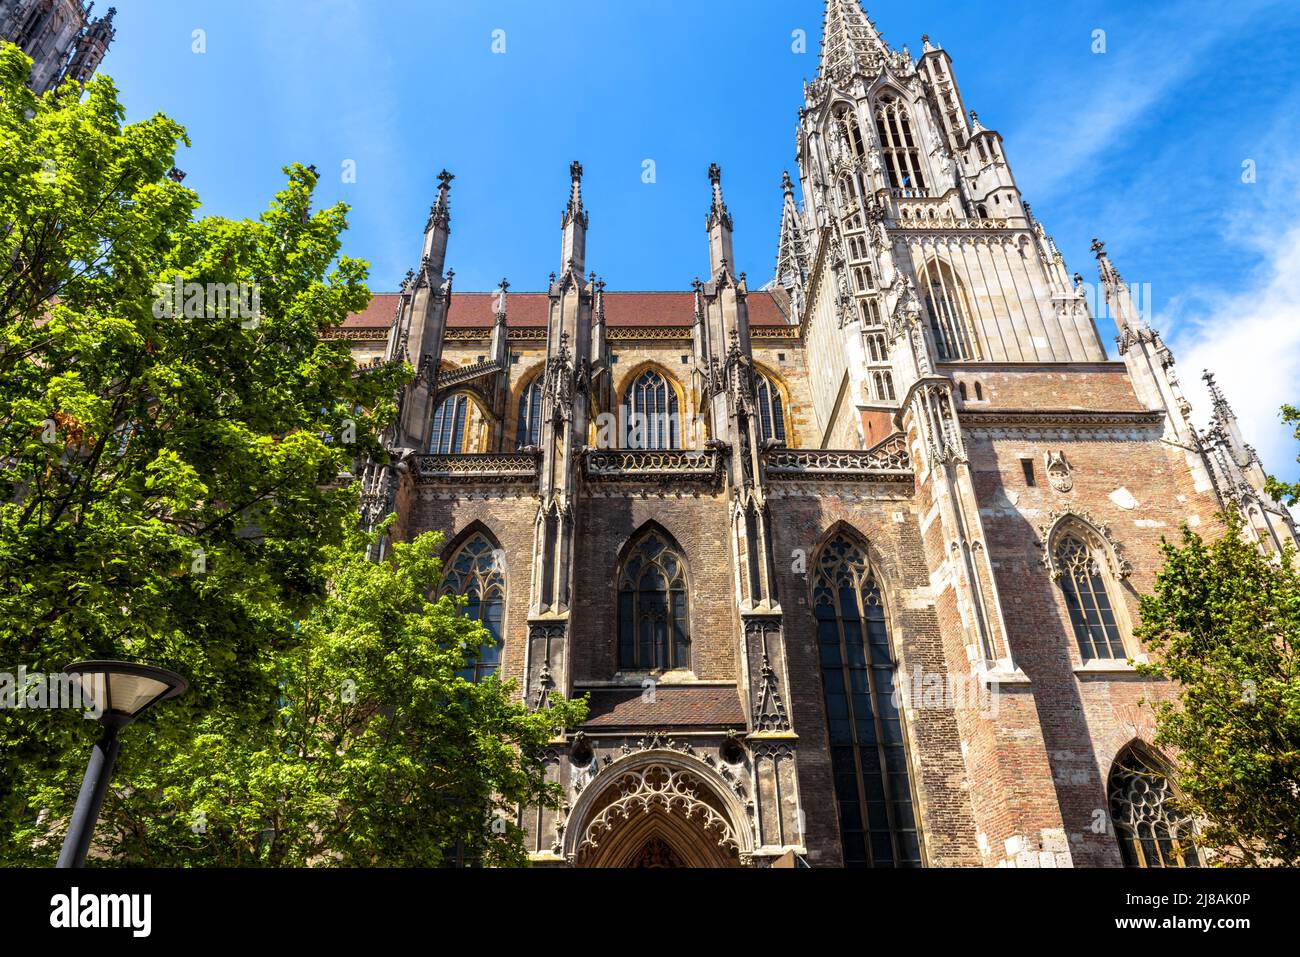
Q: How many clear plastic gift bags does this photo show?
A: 0